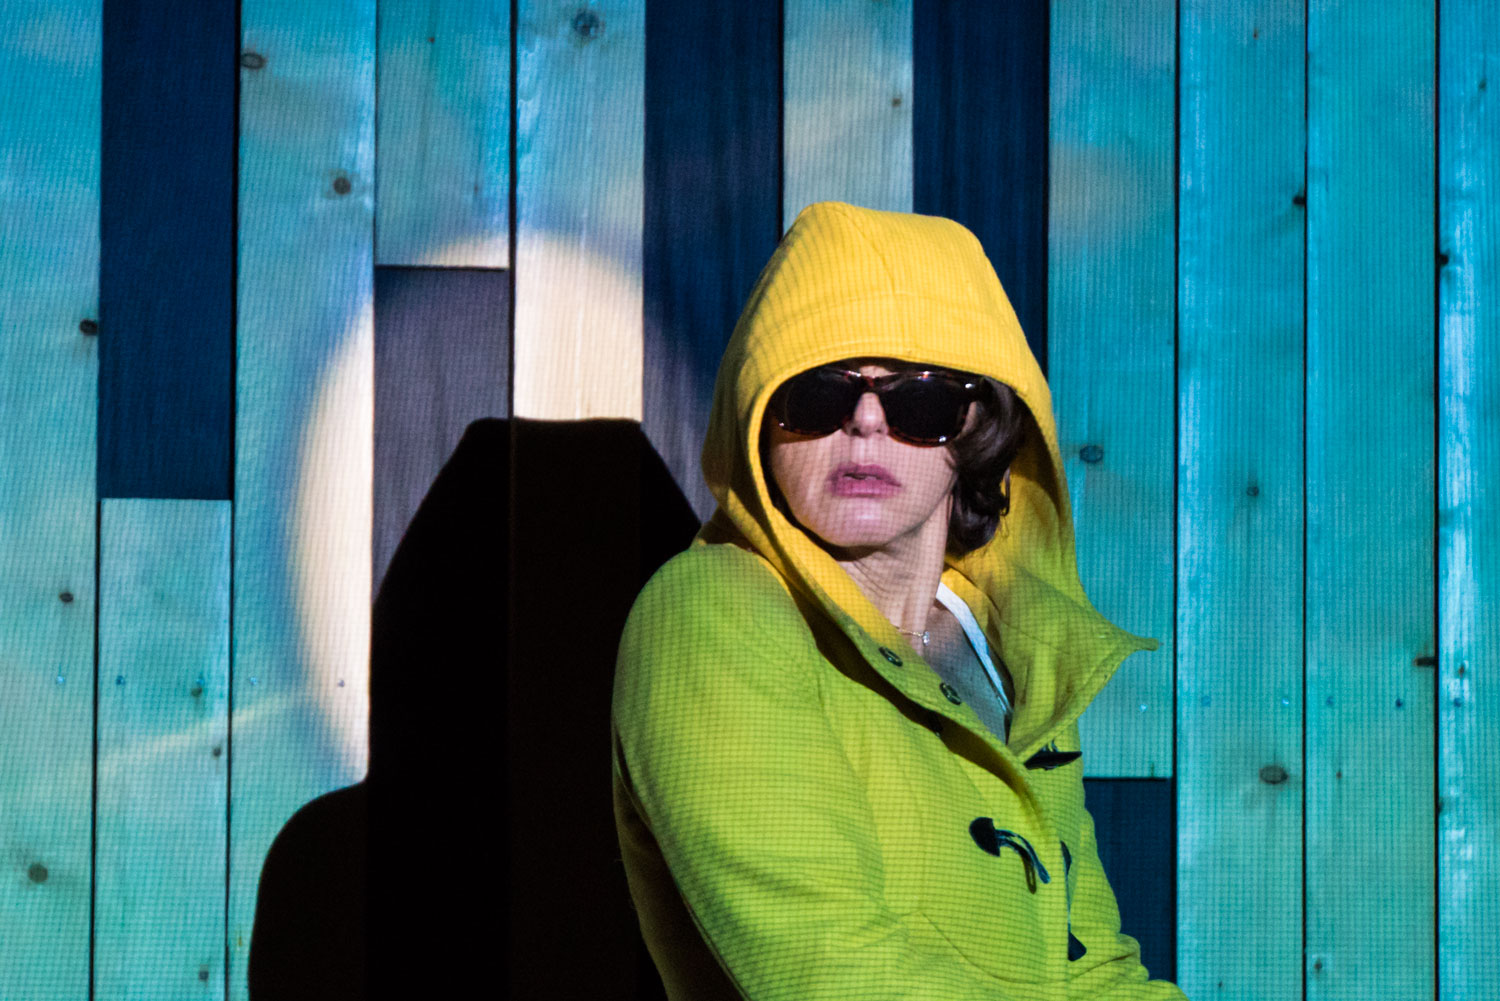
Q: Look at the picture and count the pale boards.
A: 10